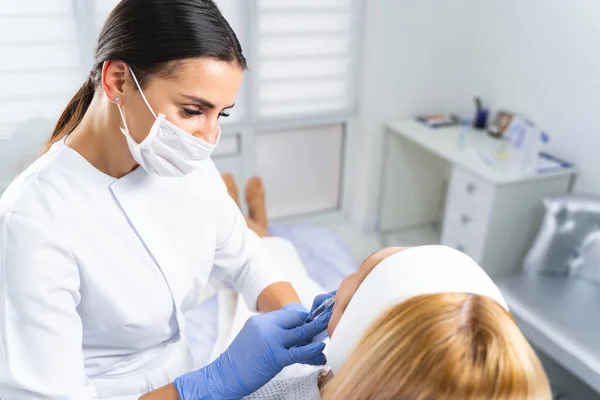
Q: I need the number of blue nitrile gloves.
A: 2